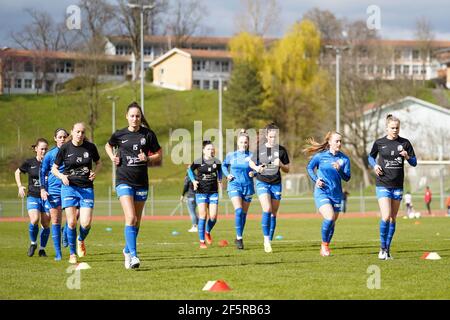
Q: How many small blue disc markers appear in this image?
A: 3